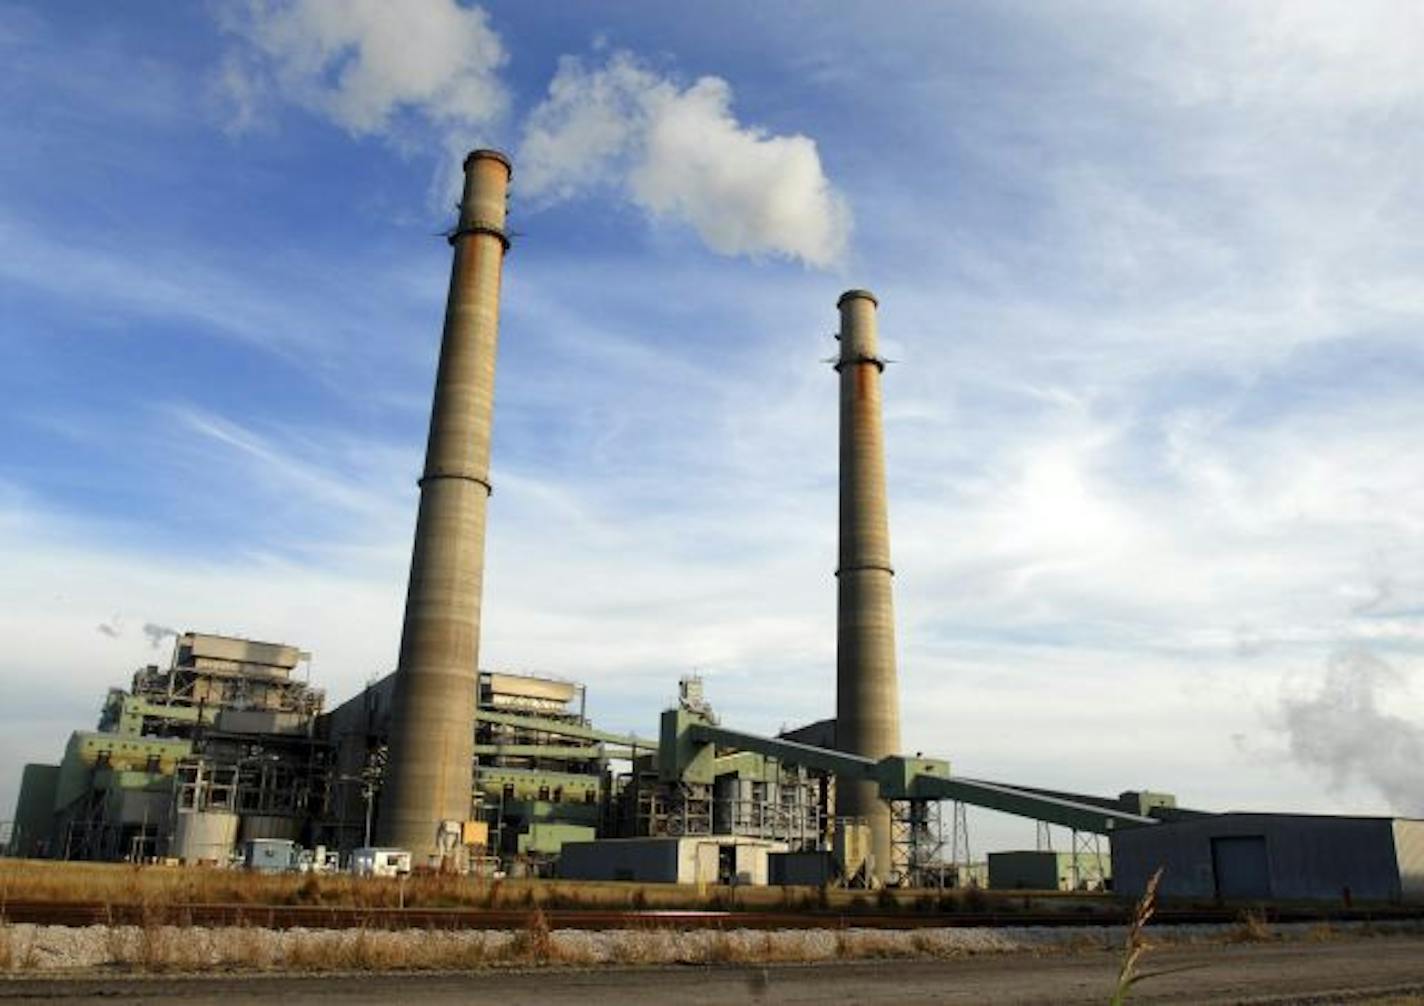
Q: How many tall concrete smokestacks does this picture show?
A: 2